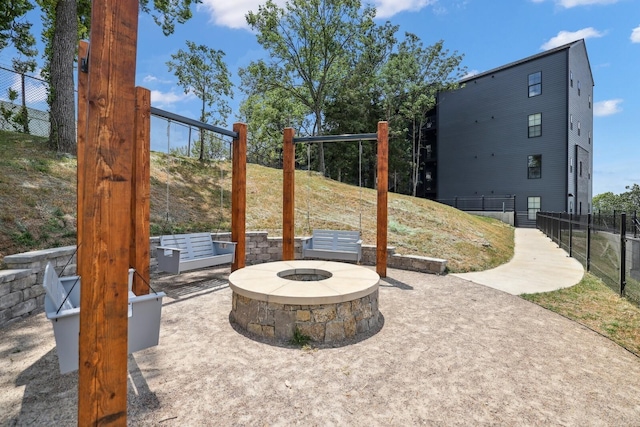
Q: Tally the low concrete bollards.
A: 0